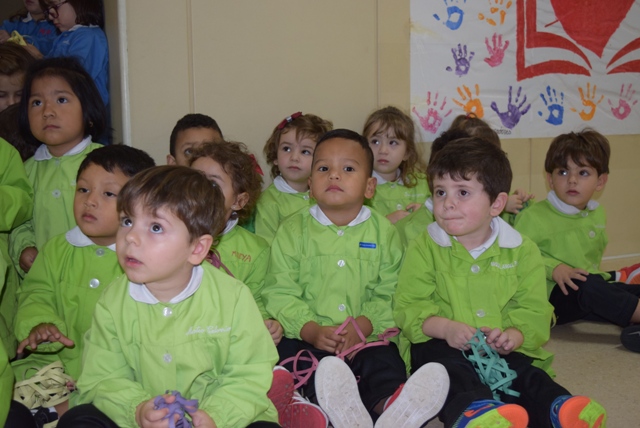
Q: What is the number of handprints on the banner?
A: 10